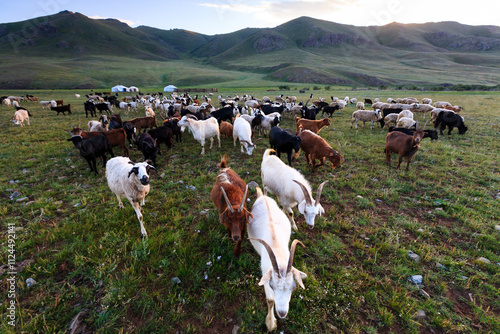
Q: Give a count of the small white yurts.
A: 3